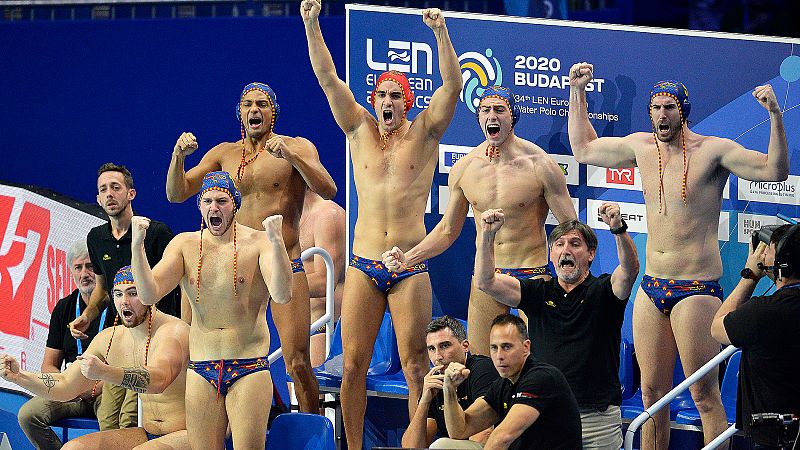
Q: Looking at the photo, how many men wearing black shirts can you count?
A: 6